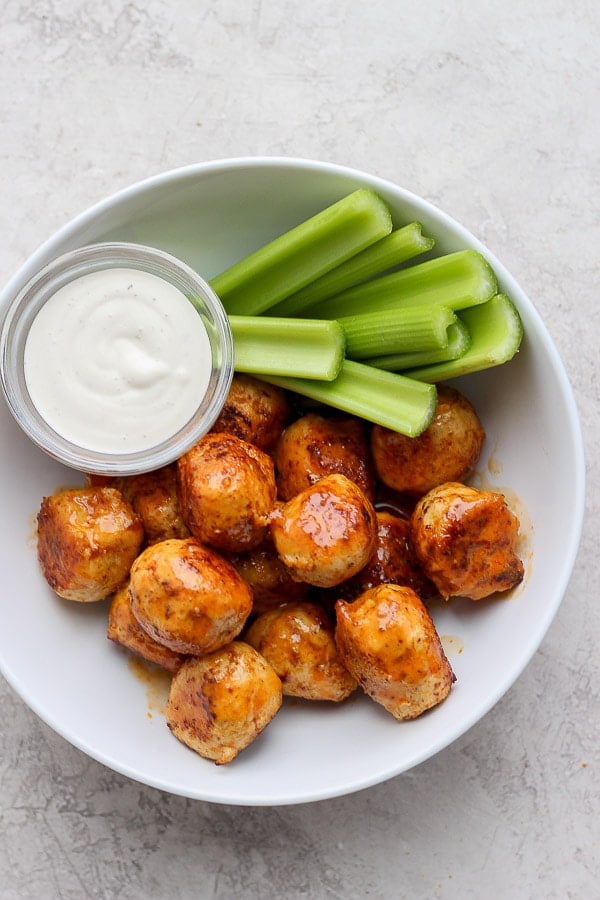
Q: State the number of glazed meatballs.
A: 15